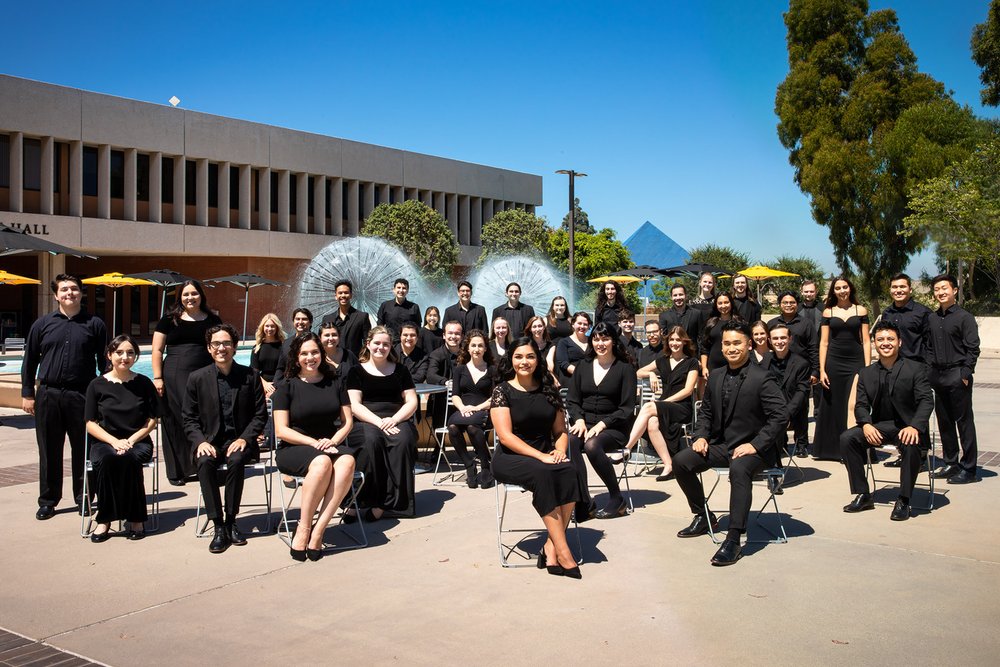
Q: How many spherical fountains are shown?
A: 2